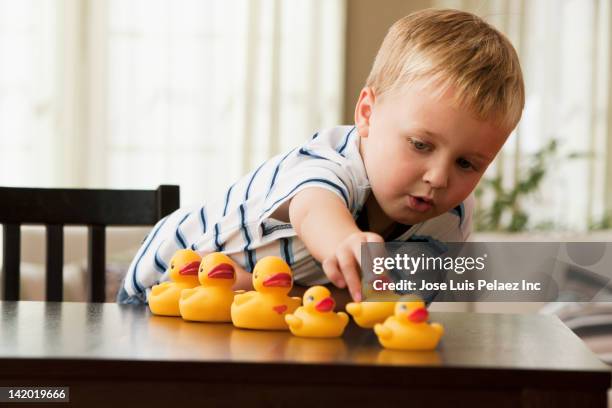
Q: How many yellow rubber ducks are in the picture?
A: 6